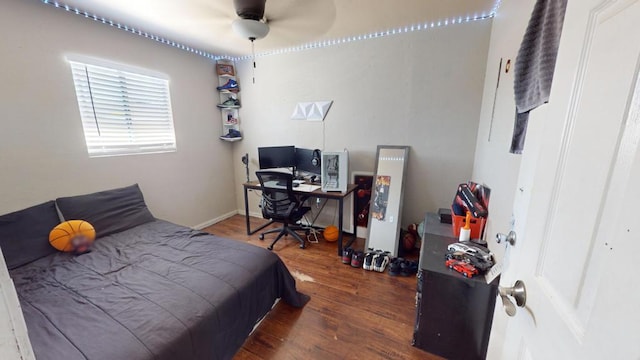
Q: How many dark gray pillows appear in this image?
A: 2